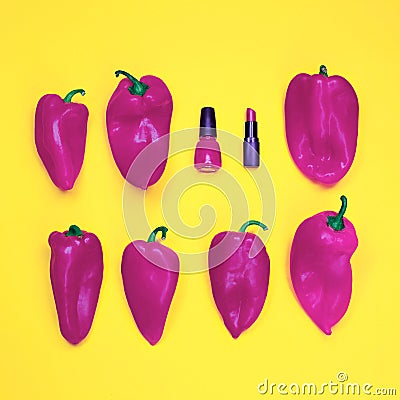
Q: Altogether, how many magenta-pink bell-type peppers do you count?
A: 7